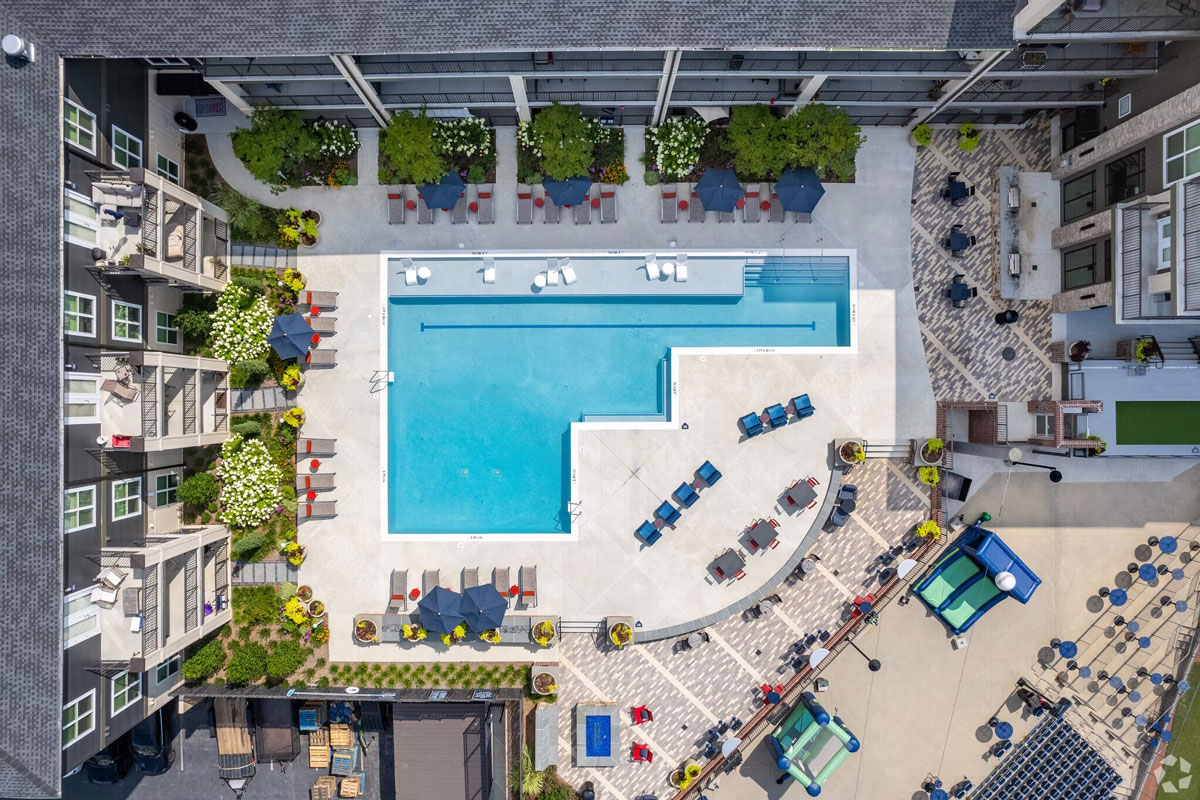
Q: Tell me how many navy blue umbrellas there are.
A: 7